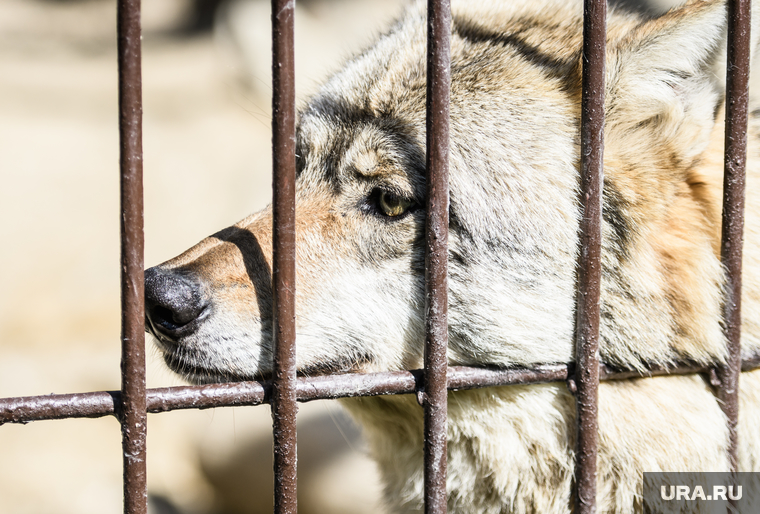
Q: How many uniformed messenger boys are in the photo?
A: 0